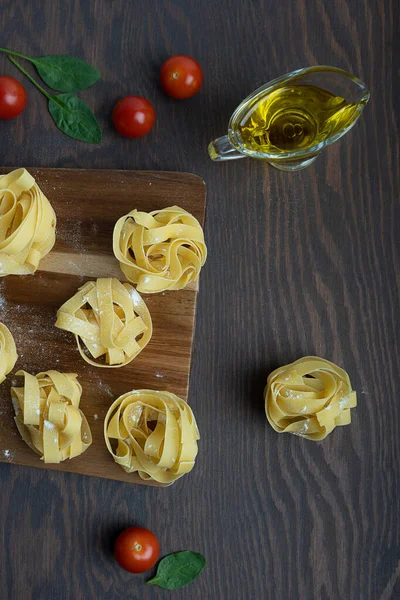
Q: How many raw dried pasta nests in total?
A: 7